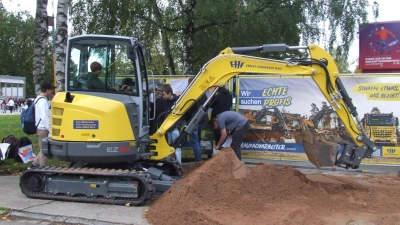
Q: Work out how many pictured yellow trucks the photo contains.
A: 1